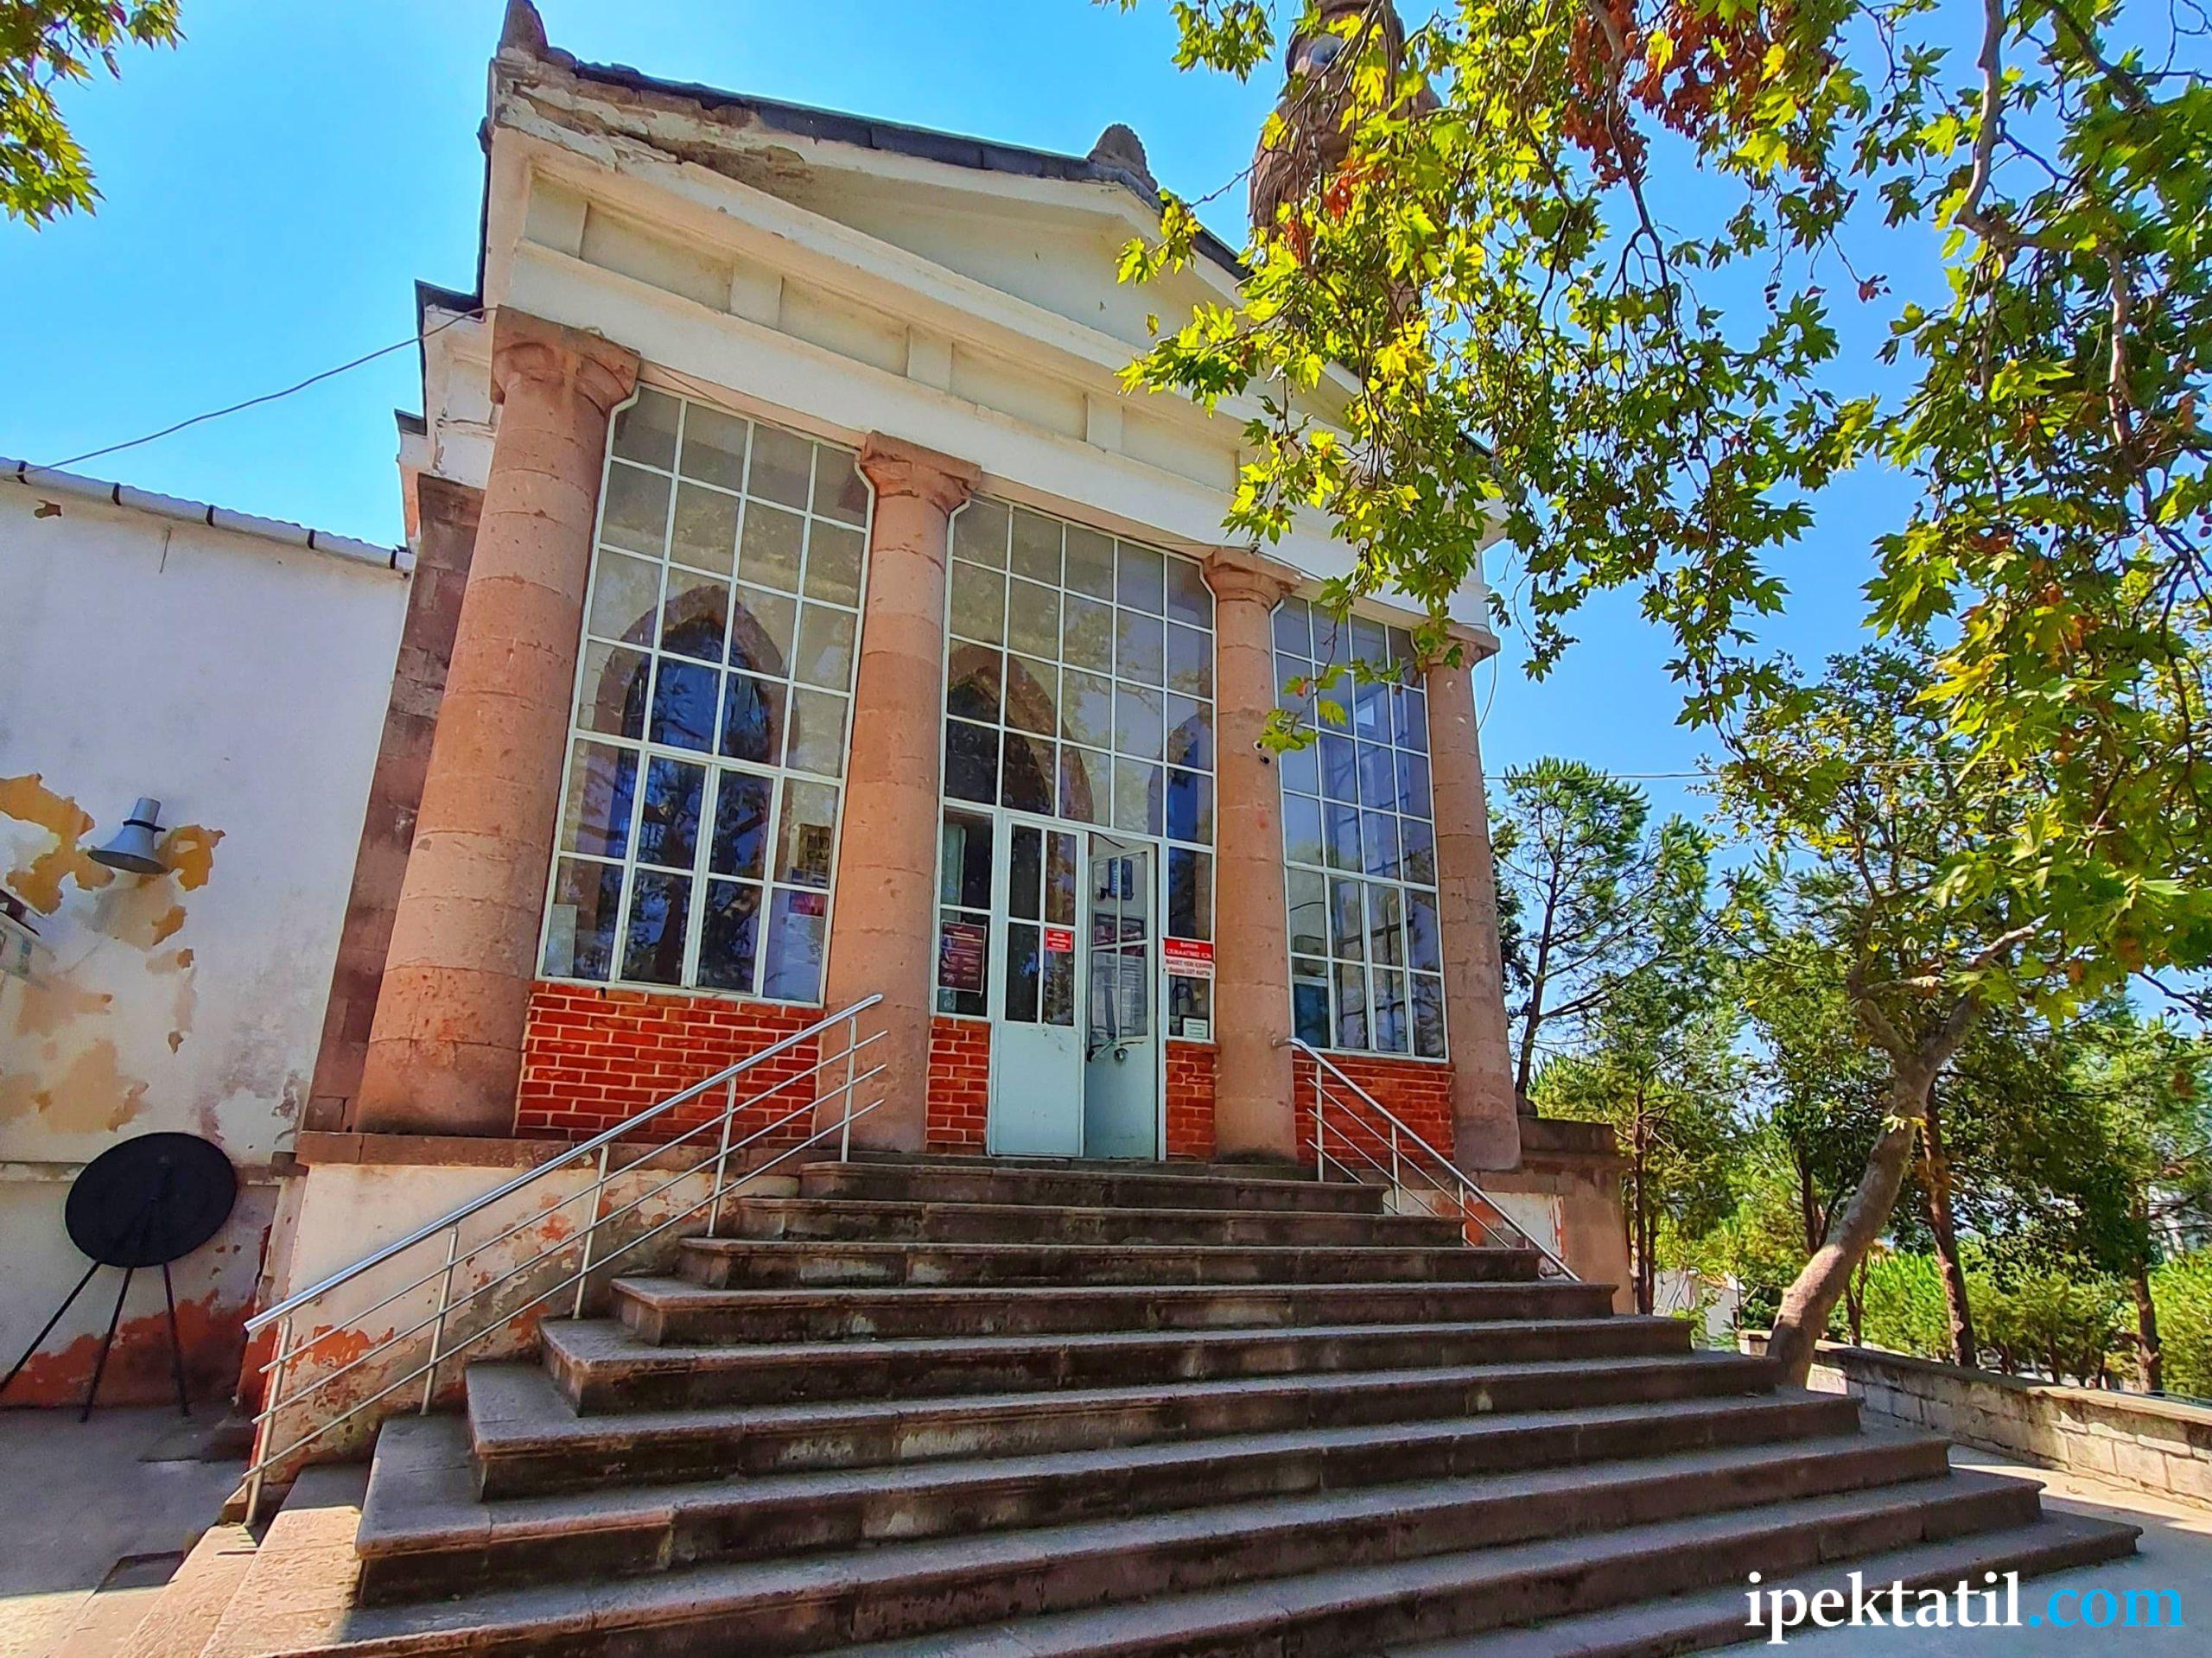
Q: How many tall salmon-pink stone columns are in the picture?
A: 4